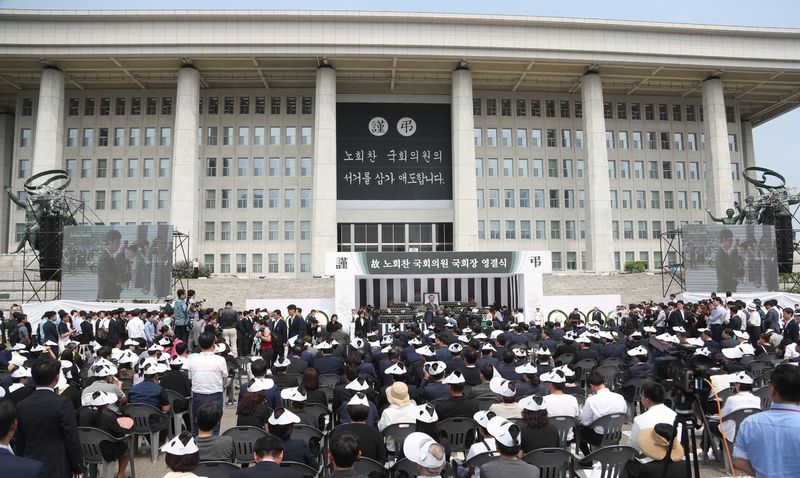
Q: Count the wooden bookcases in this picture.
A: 0